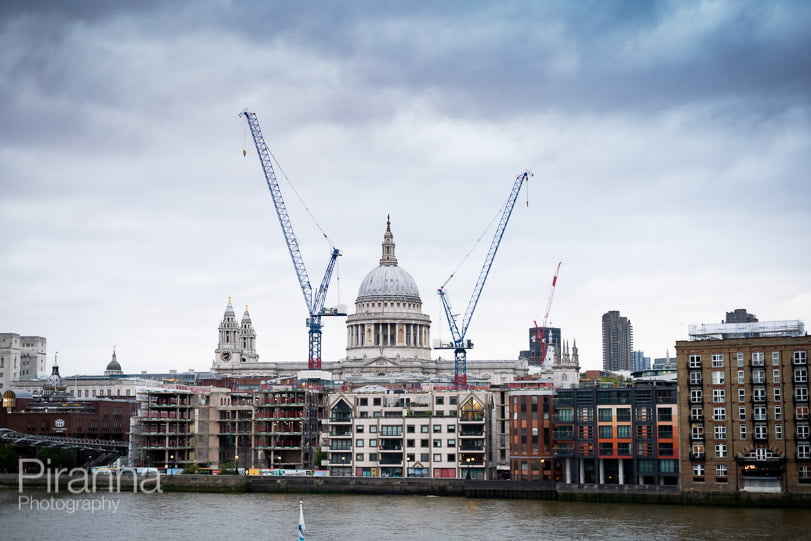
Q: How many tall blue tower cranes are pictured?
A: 2